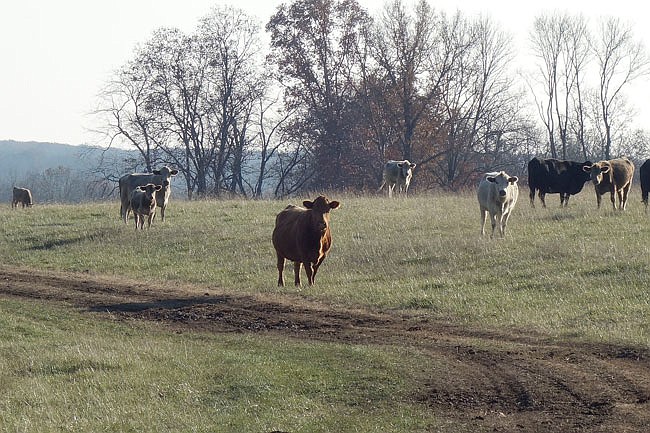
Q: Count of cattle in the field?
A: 9